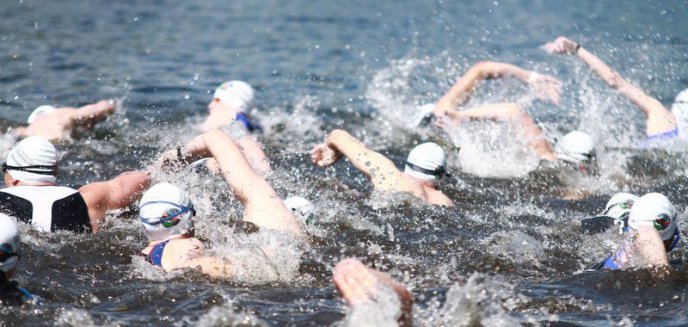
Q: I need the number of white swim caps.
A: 12